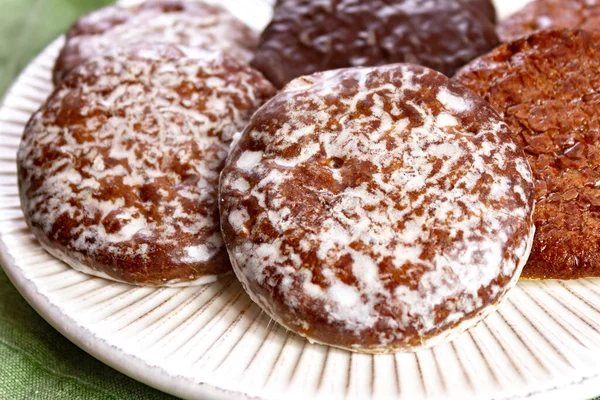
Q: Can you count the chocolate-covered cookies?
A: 1